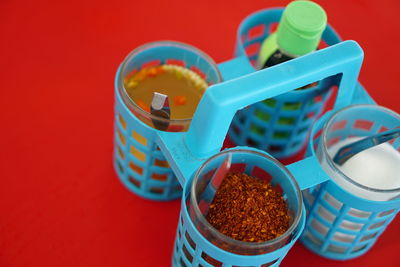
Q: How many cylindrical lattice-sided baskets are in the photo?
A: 4